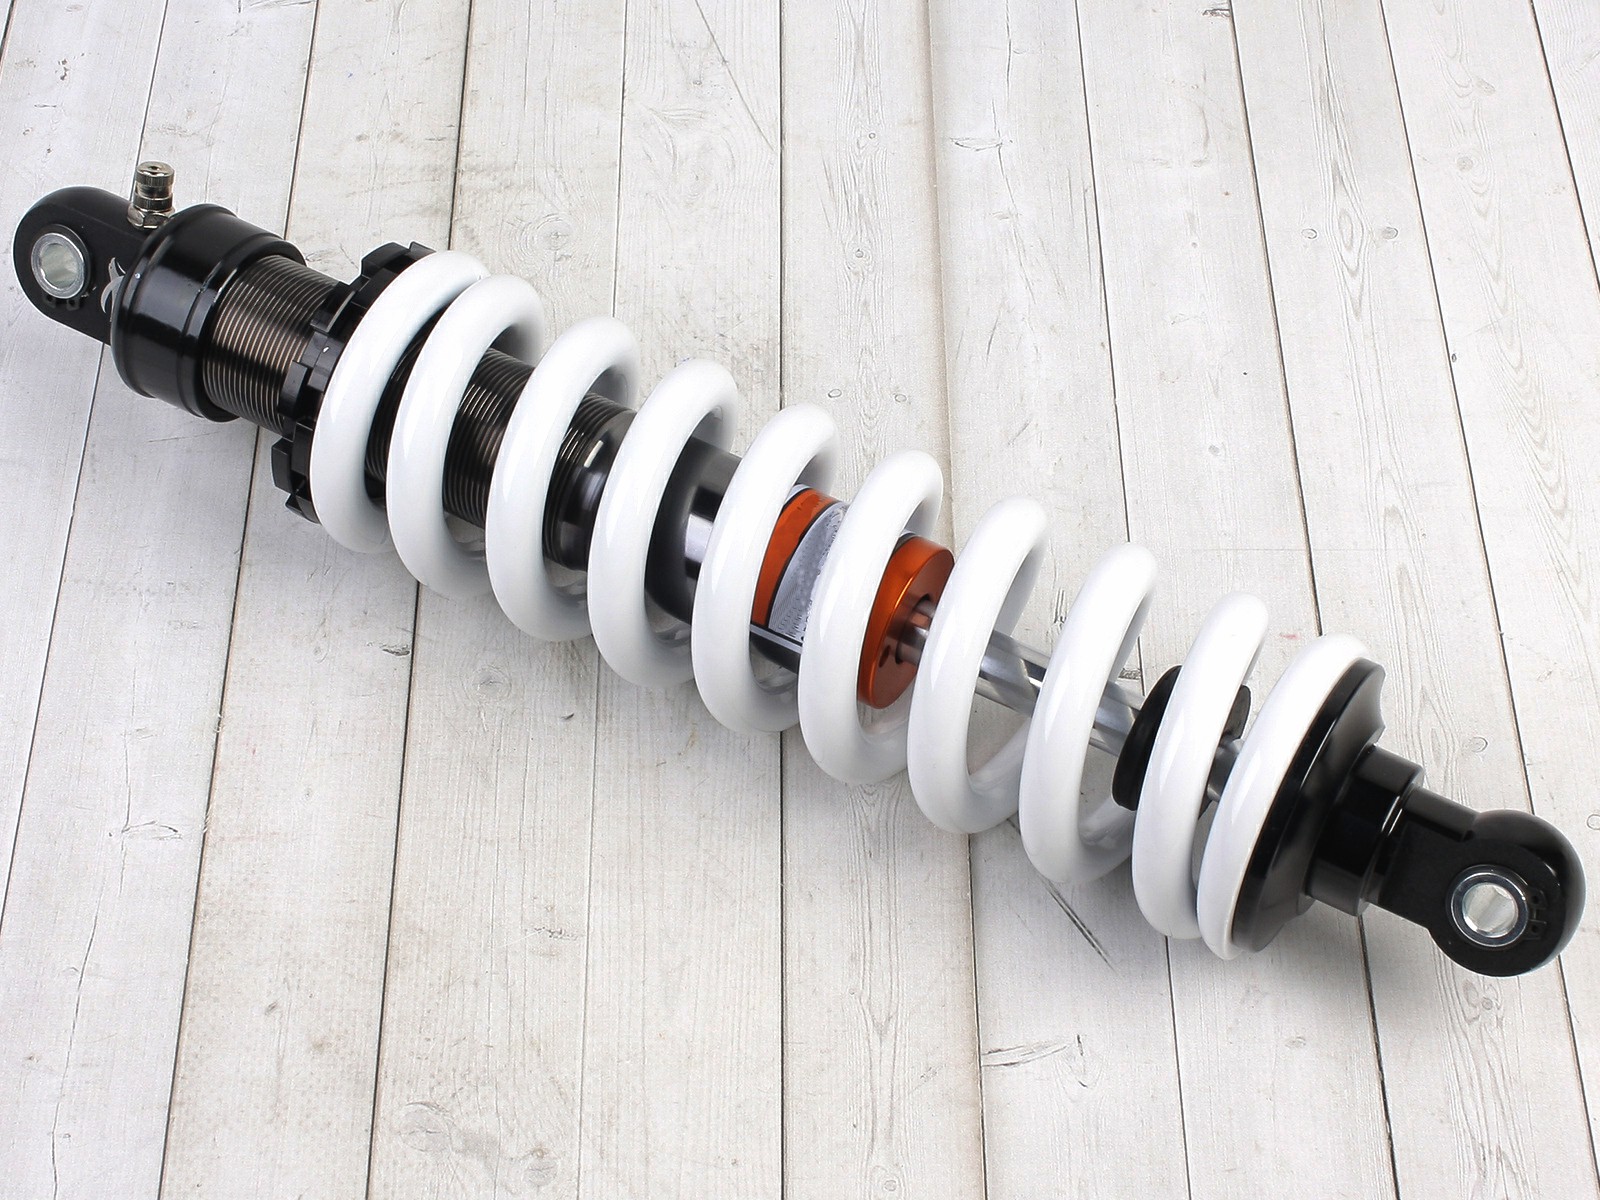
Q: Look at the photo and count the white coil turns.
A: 10